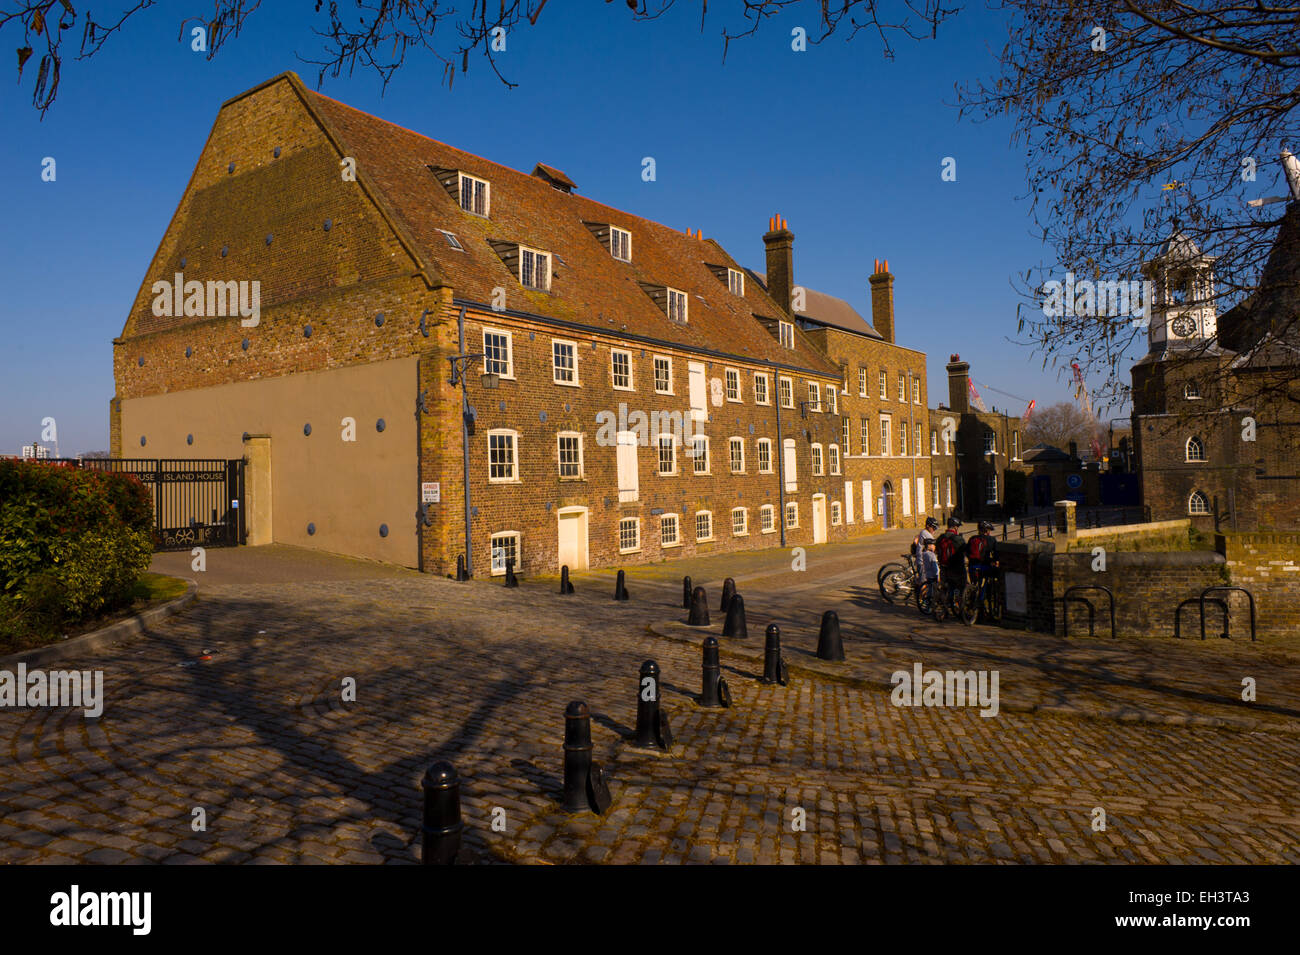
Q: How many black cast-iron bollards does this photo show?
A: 14